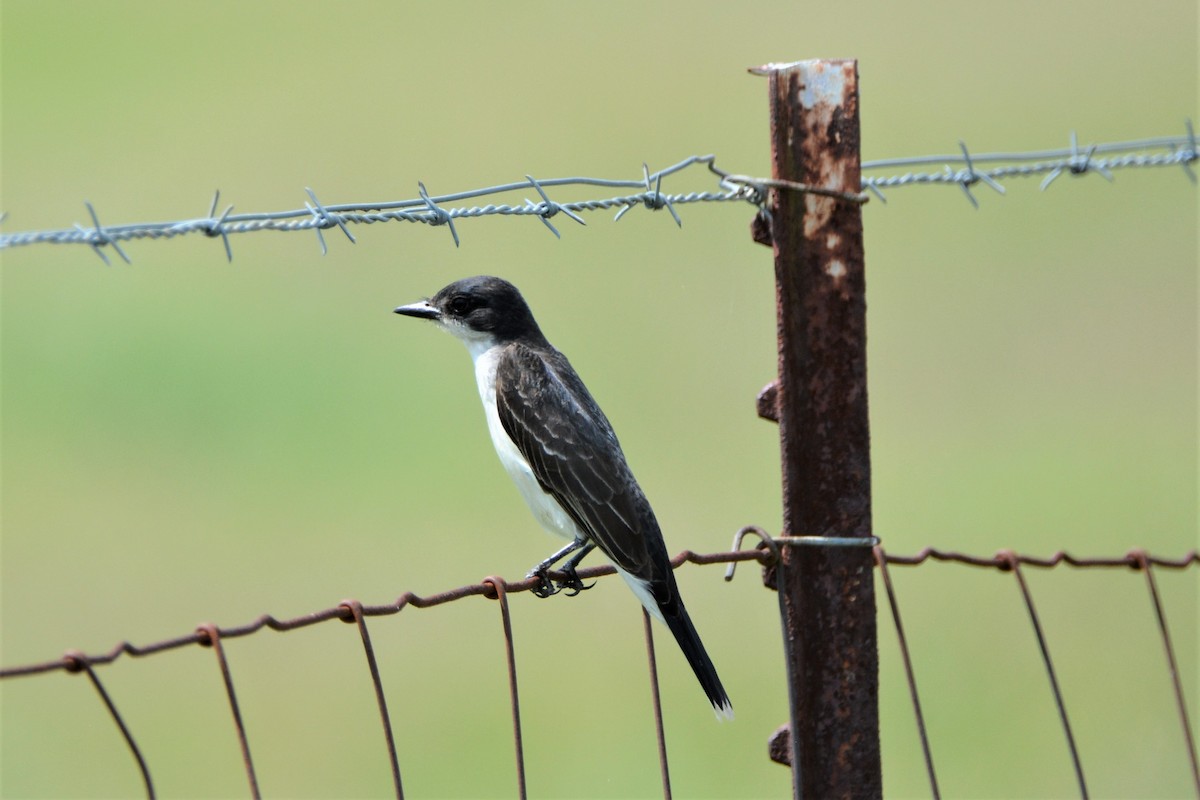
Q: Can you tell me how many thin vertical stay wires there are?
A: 8